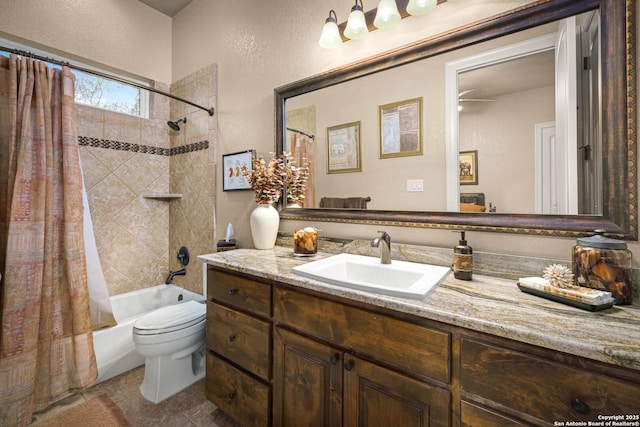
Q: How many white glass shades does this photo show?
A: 4